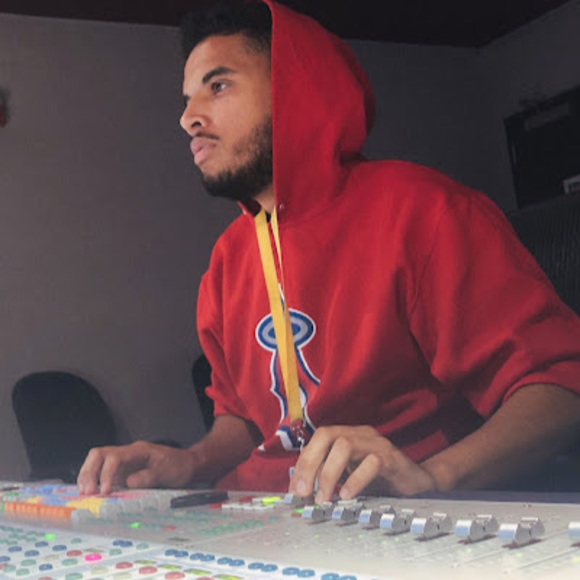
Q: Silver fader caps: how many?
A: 9